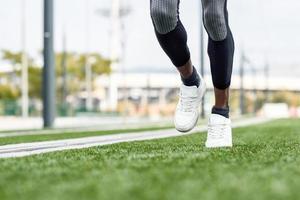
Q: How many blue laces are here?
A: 0